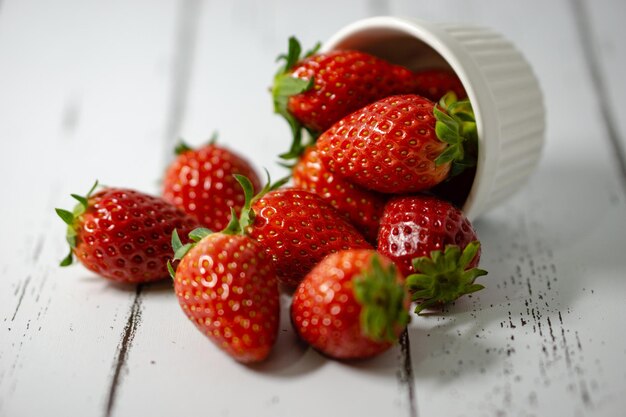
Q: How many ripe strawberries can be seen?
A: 10